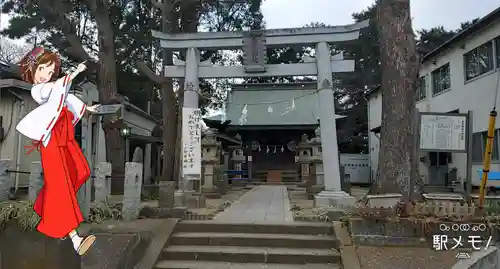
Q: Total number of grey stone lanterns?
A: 4